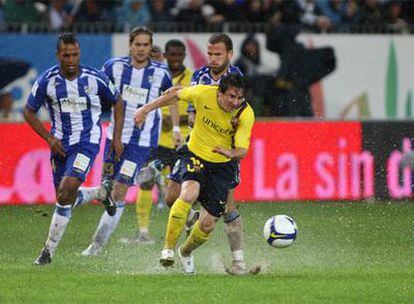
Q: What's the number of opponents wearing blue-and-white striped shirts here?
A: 3